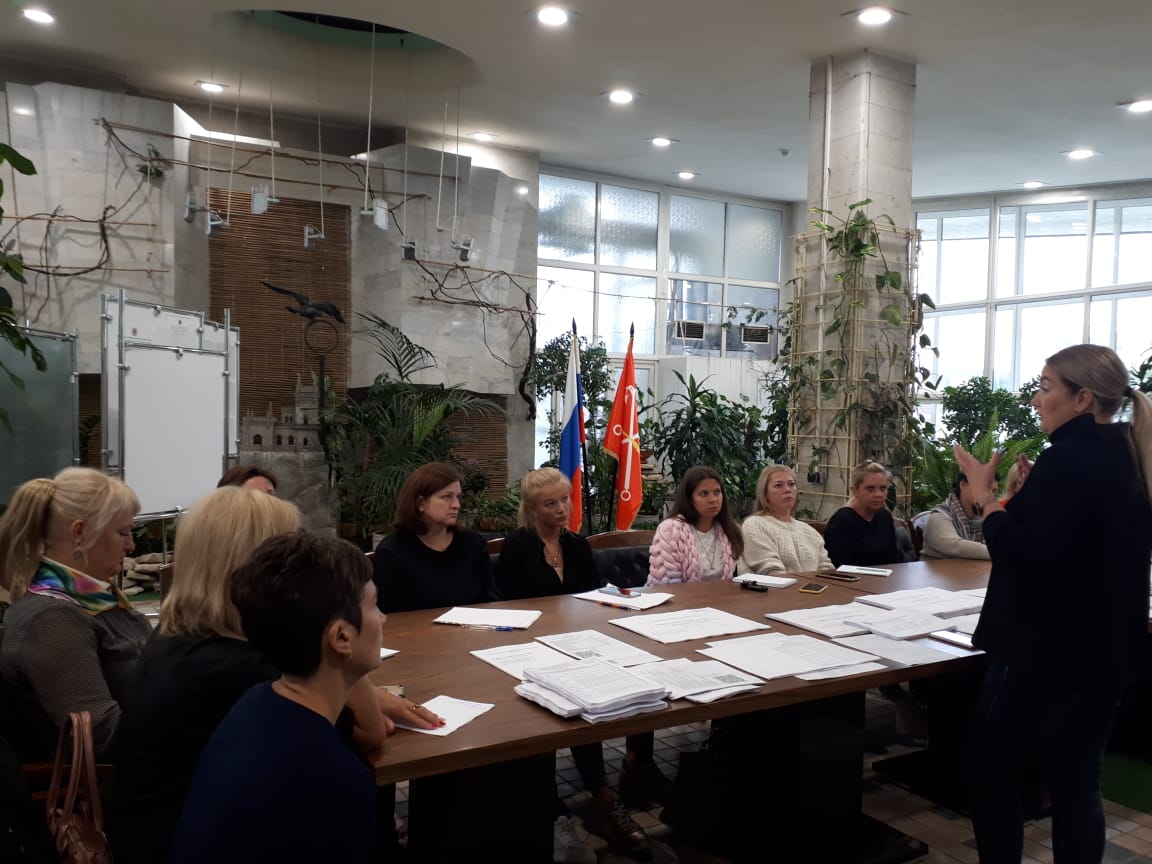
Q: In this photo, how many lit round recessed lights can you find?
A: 11